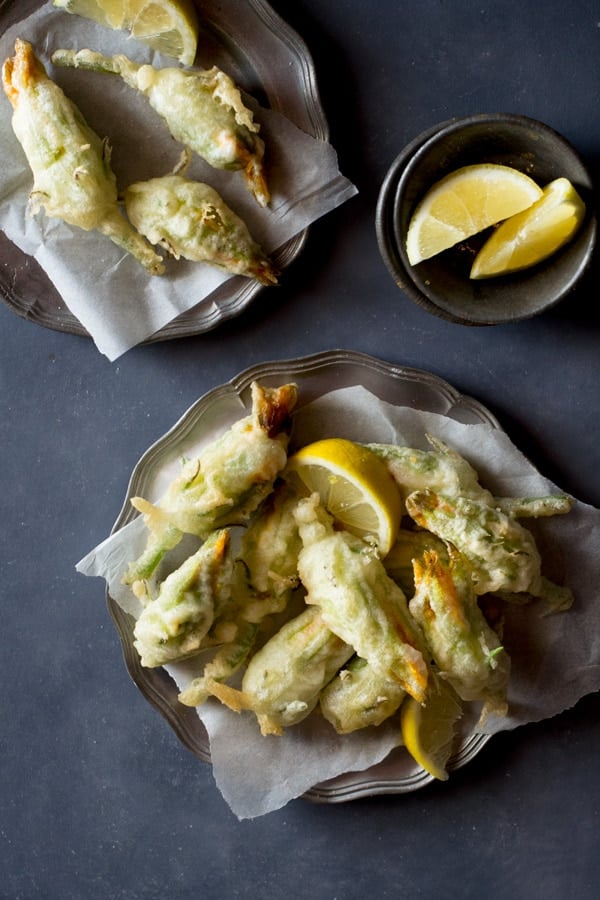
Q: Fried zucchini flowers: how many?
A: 13